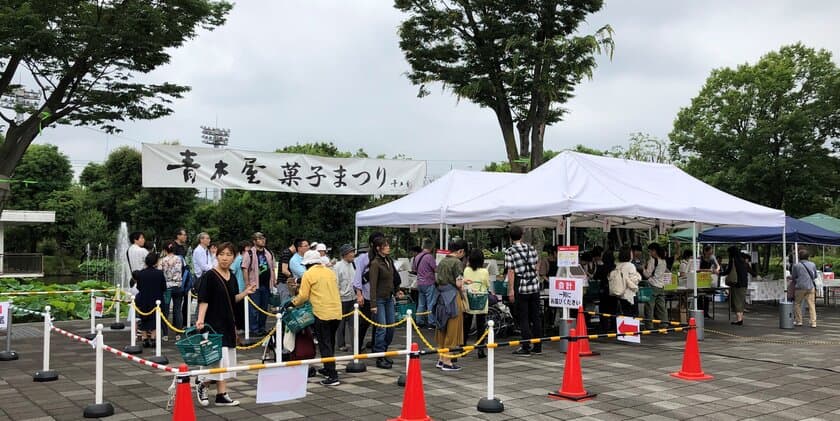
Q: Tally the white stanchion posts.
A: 12